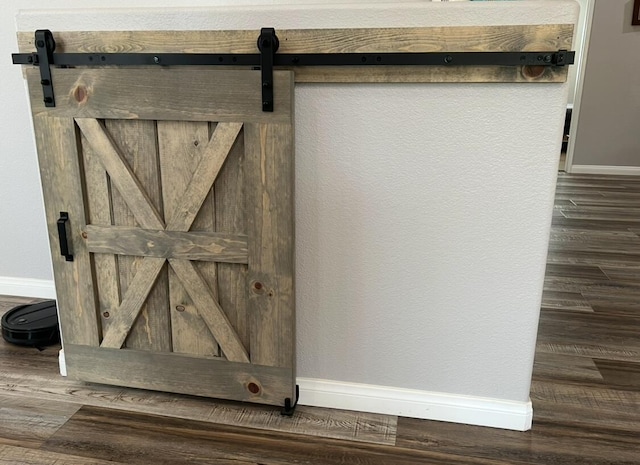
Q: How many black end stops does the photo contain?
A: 2